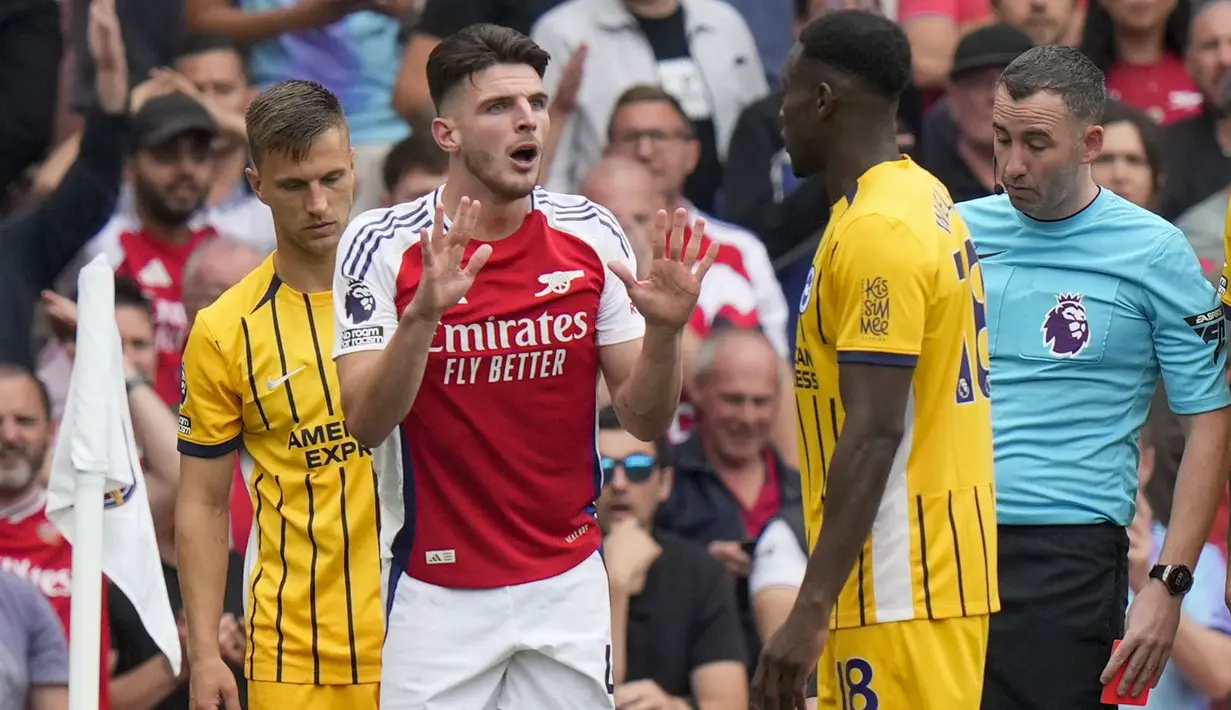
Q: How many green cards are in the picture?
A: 0